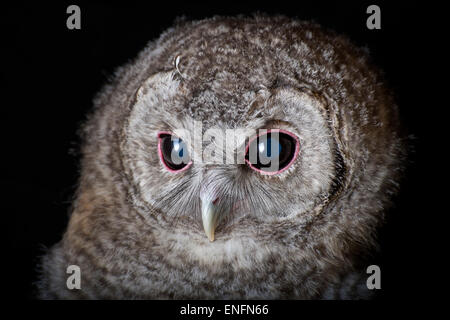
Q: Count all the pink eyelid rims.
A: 2